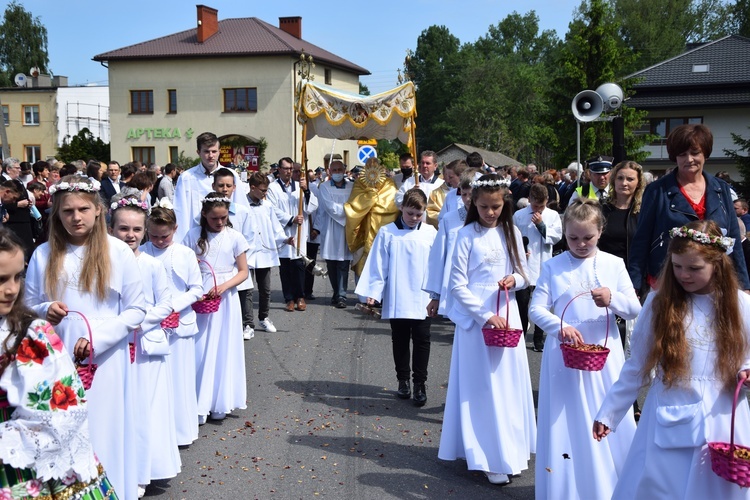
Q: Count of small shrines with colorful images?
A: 1